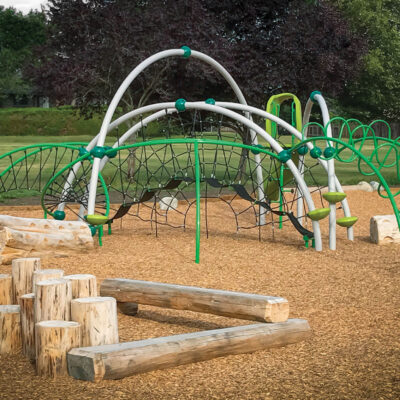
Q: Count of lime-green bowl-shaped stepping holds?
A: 4